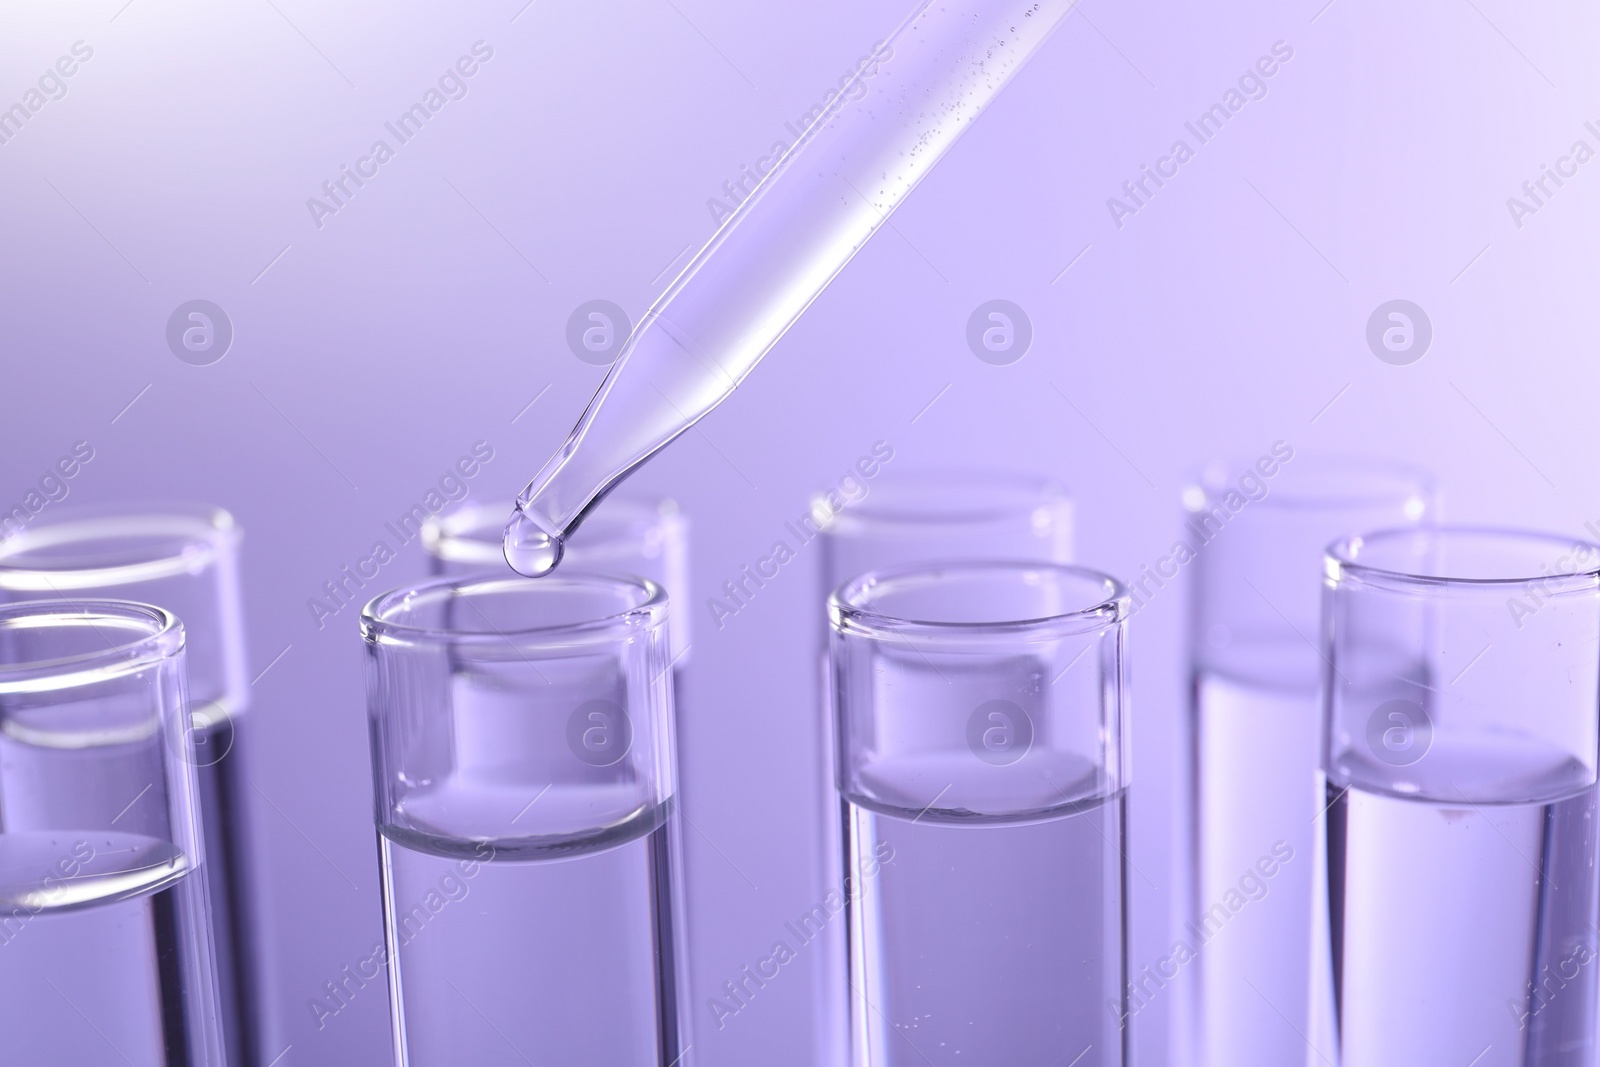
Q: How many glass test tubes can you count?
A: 8